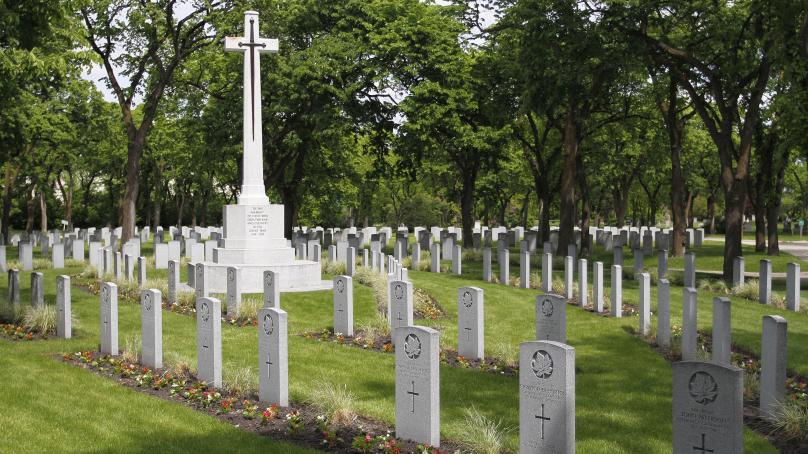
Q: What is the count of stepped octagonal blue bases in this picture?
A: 0